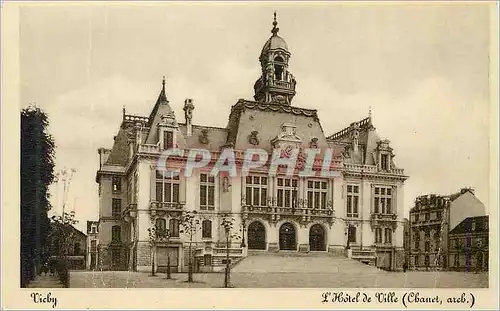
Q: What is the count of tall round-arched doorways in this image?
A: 3